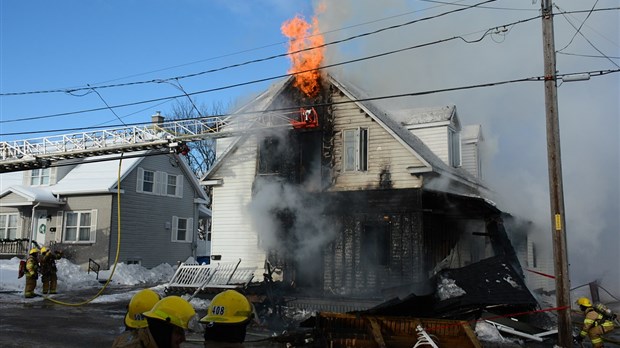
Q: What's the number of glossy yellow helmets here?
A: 6